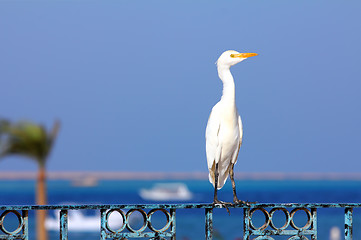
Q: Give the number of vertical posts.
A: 8